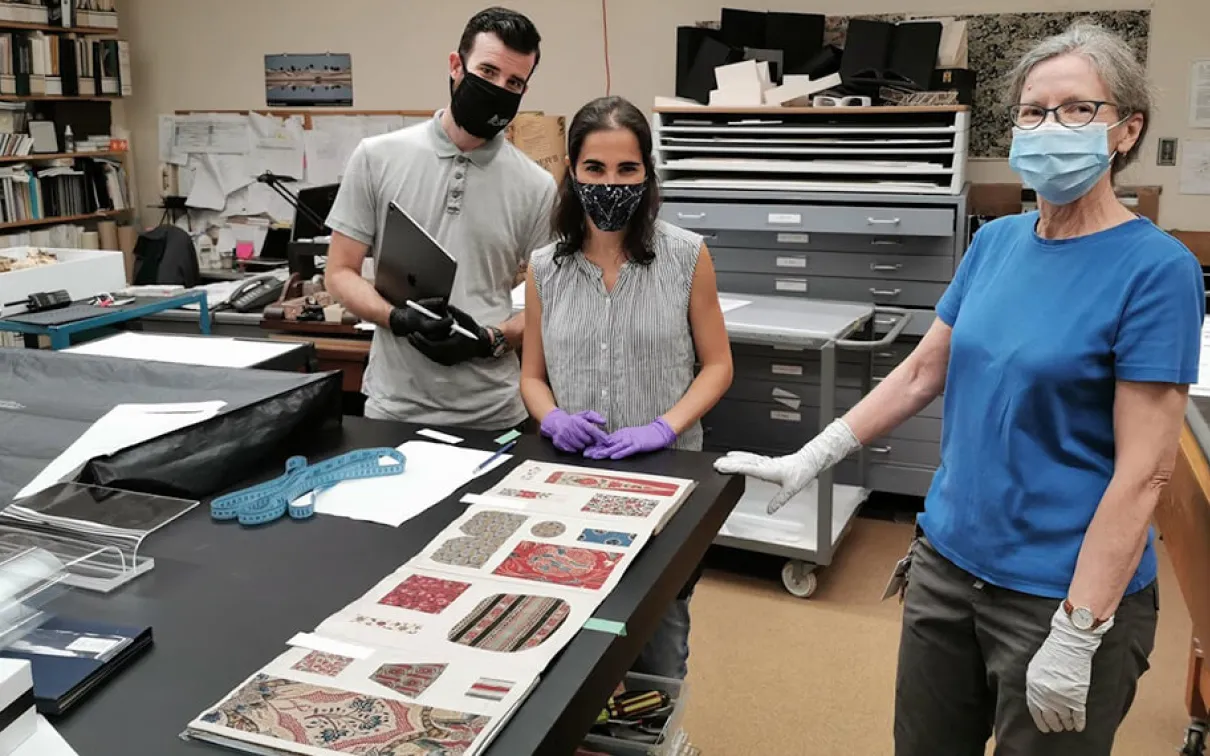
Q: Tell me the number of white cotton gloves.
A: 2